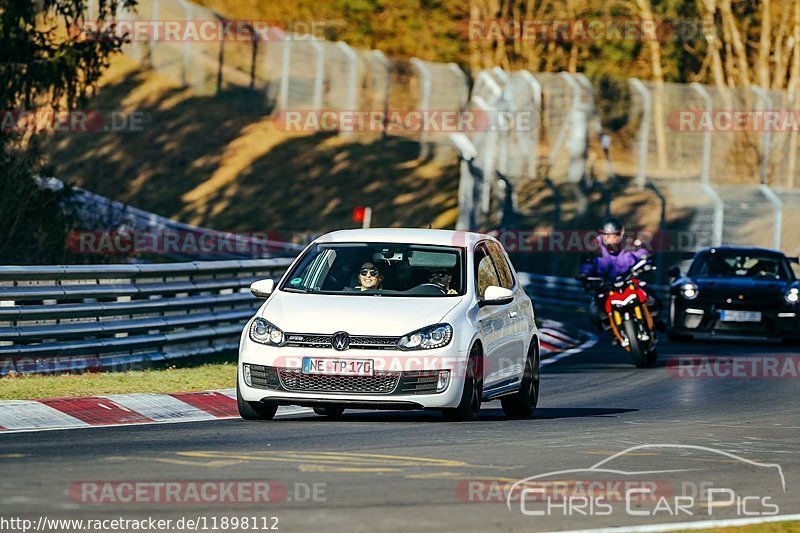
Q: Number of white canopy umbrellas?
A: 0